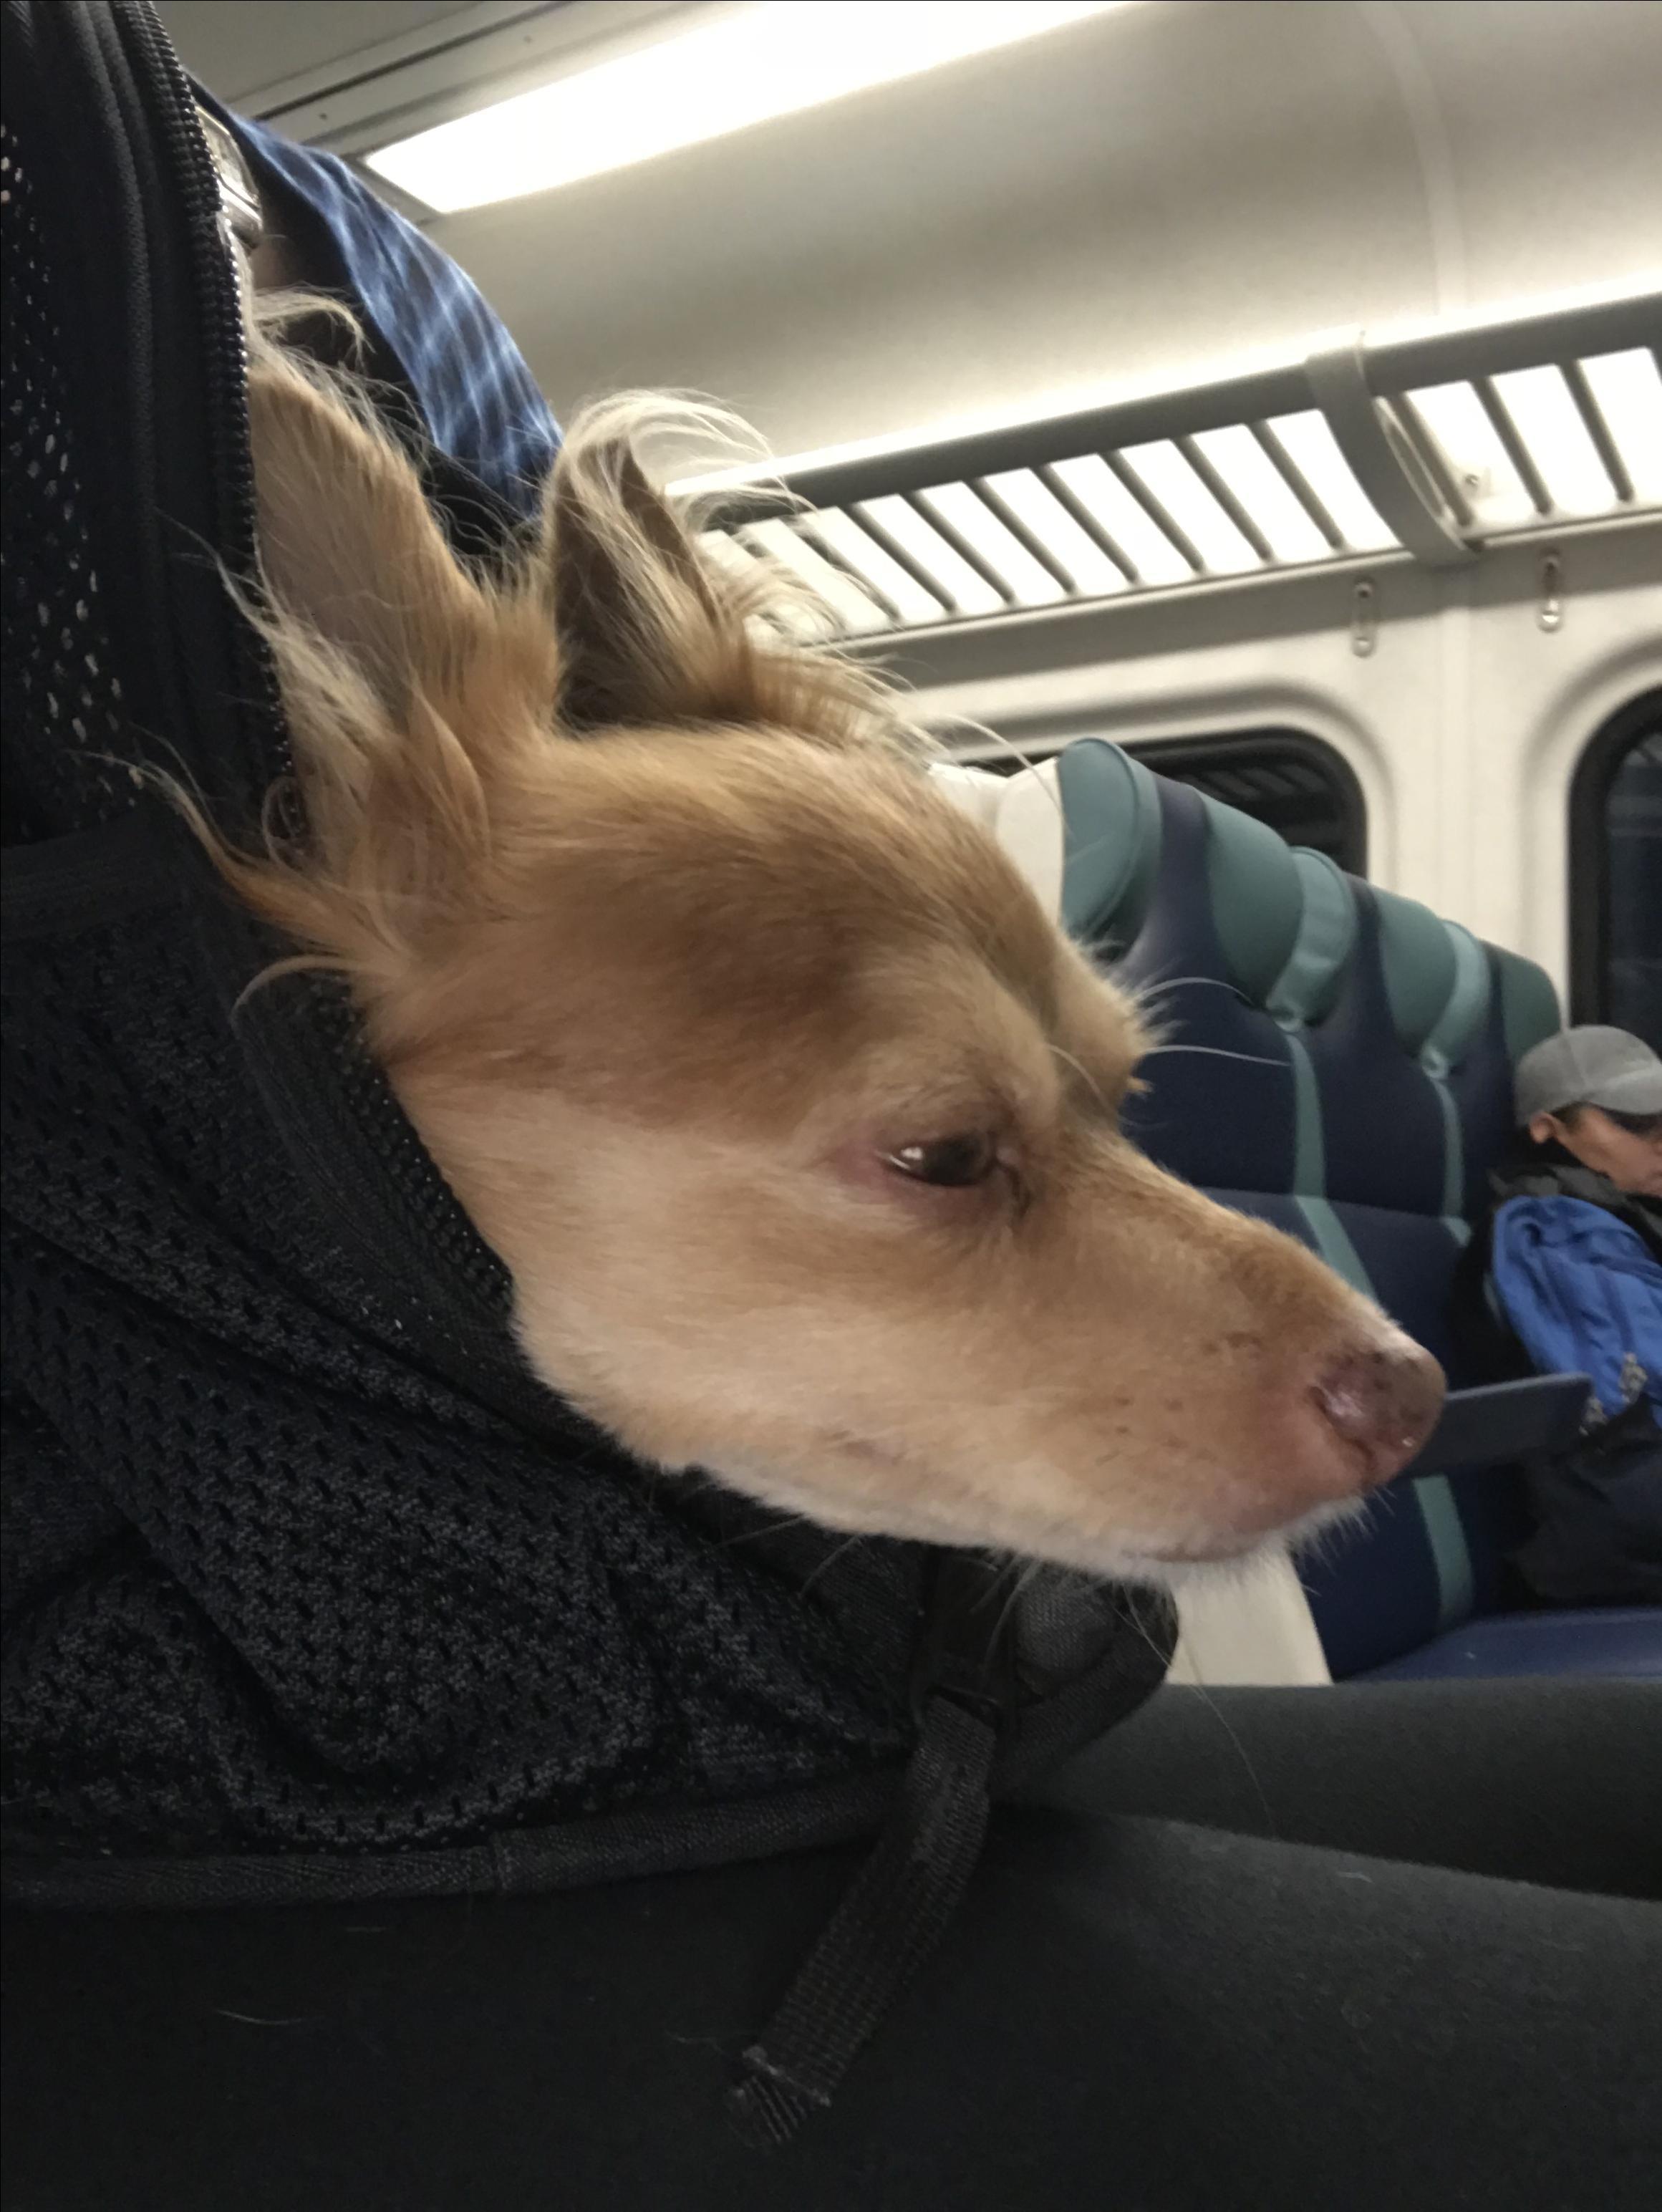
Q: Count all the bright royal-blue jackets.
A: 1